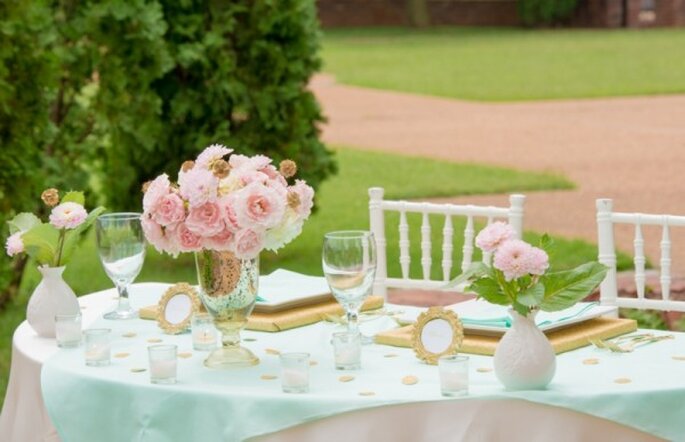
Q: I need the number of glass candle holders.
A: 7